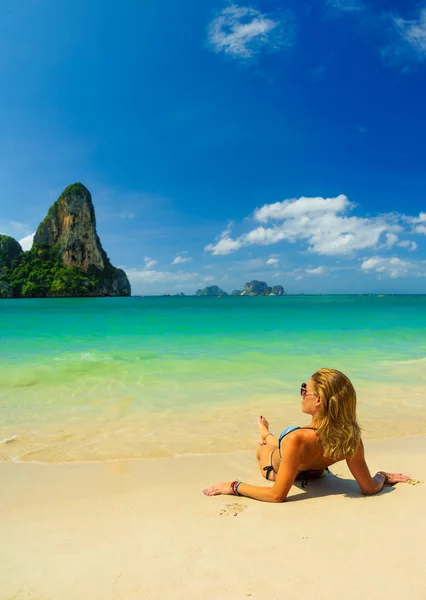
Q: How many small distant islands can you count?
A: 2